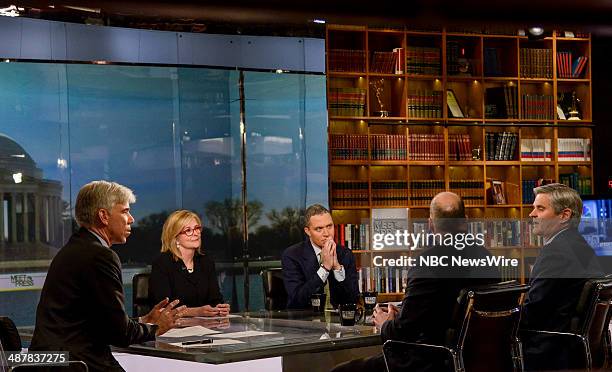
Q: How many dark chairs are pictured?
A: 5